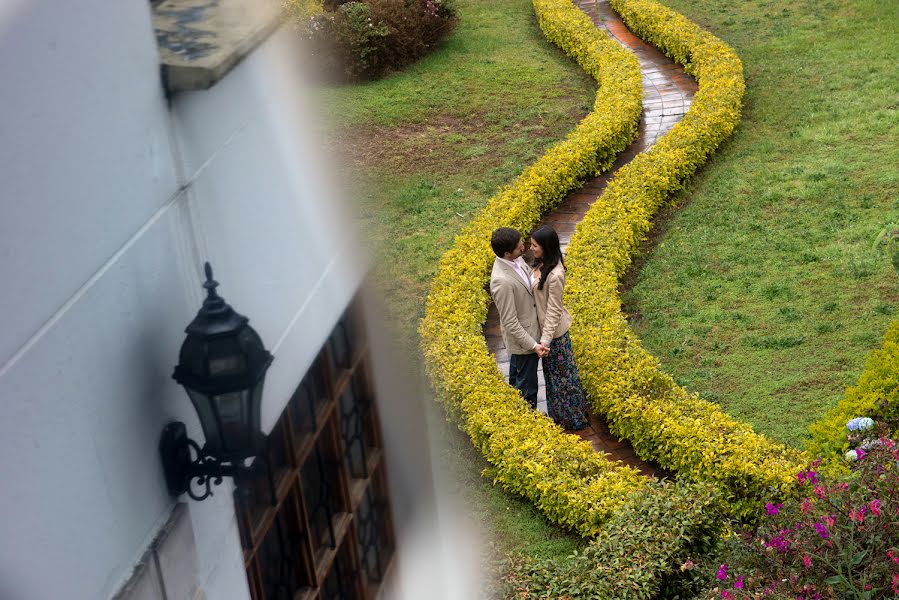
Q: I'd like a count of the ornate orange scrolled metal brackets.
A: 0